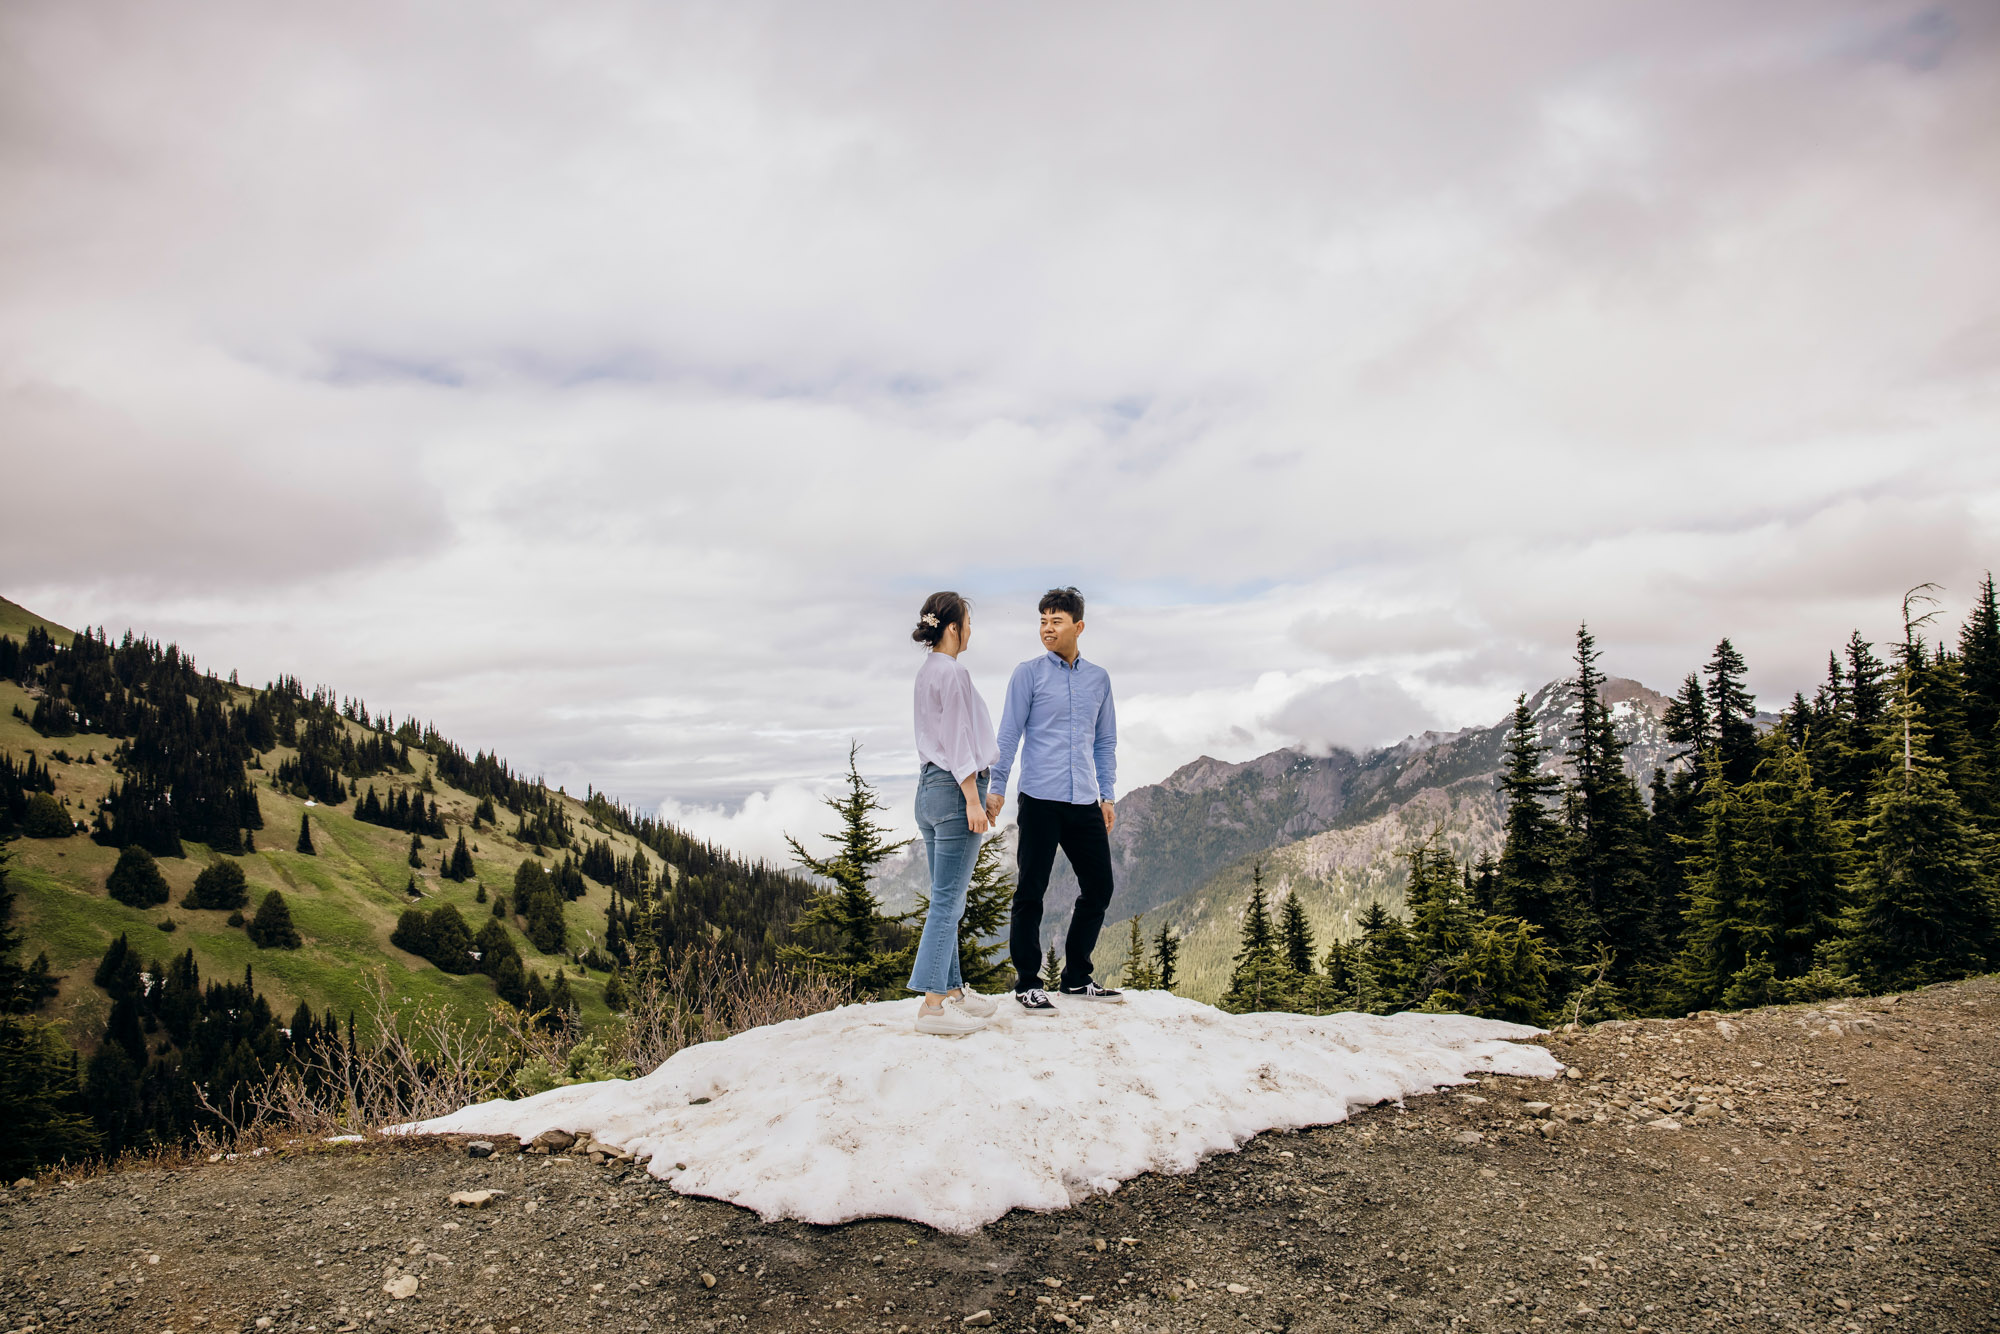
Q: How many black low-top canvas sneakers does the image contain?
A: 2